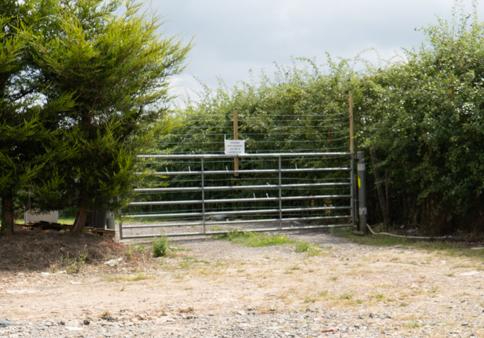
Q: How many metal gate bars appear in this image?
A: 7